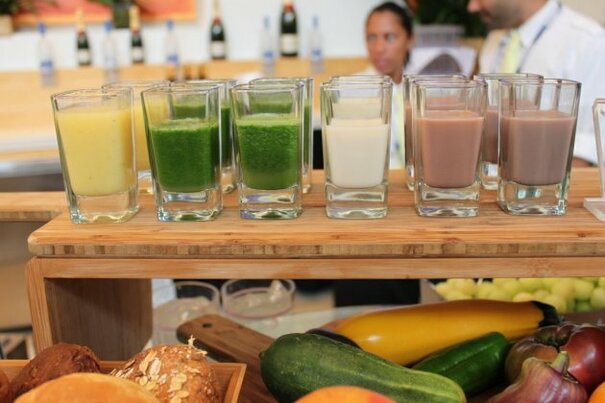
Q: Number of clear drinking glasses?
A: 12